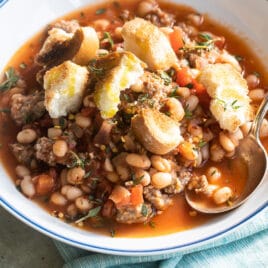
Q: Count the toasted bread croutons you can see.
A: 6